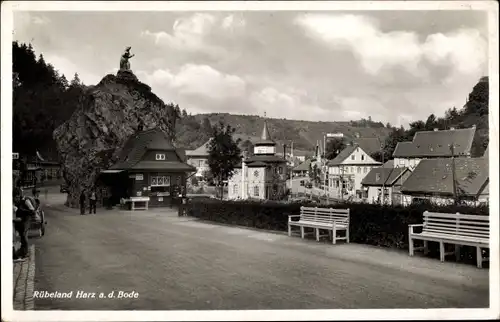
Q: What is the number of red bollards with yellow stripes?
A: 0